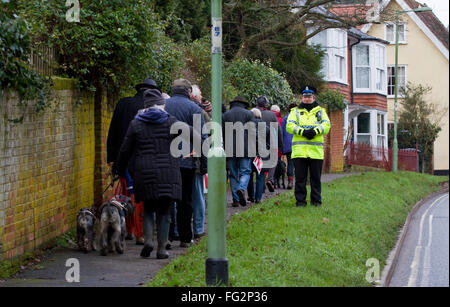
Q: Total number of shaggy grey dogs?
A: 2